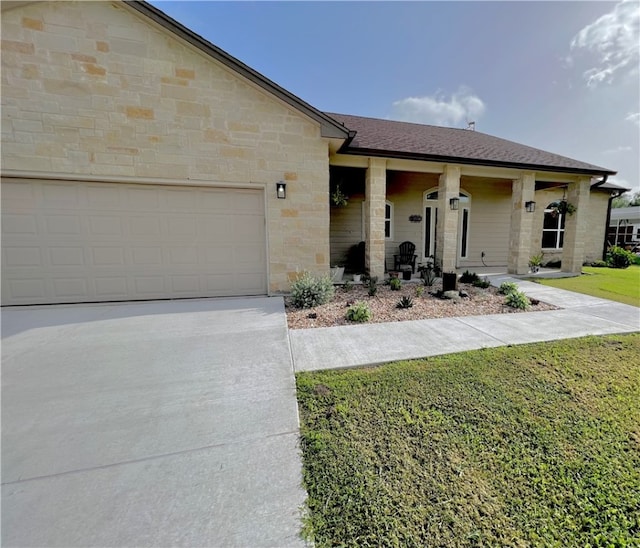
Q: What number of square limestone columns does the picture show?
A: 4